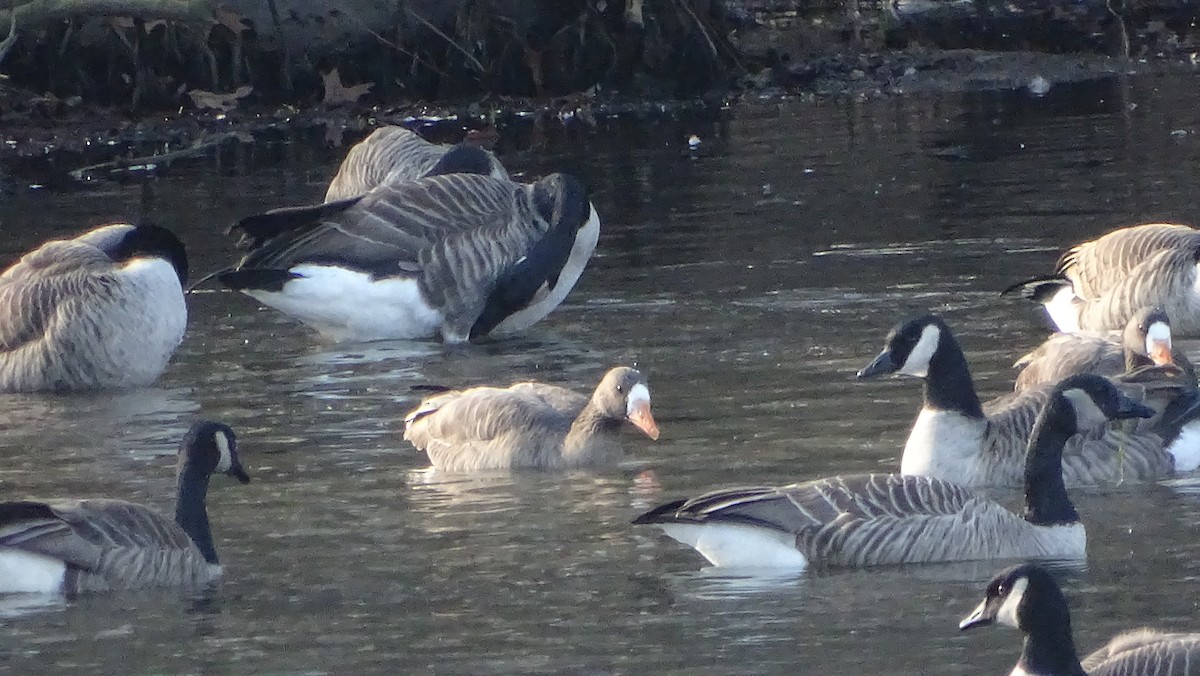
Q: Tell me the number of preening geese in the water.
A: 3